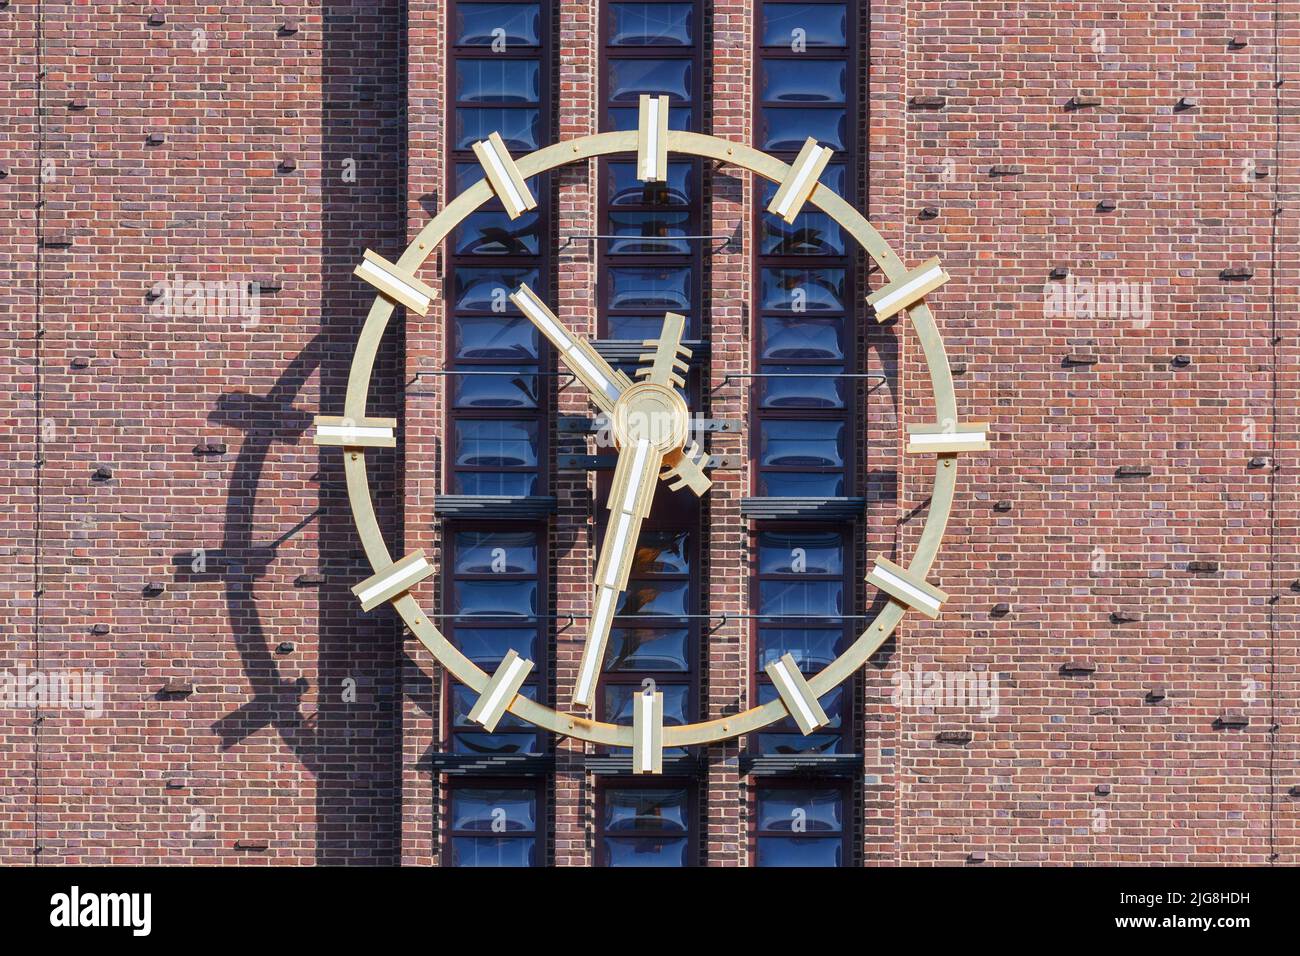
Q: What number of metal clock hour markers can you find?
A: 12